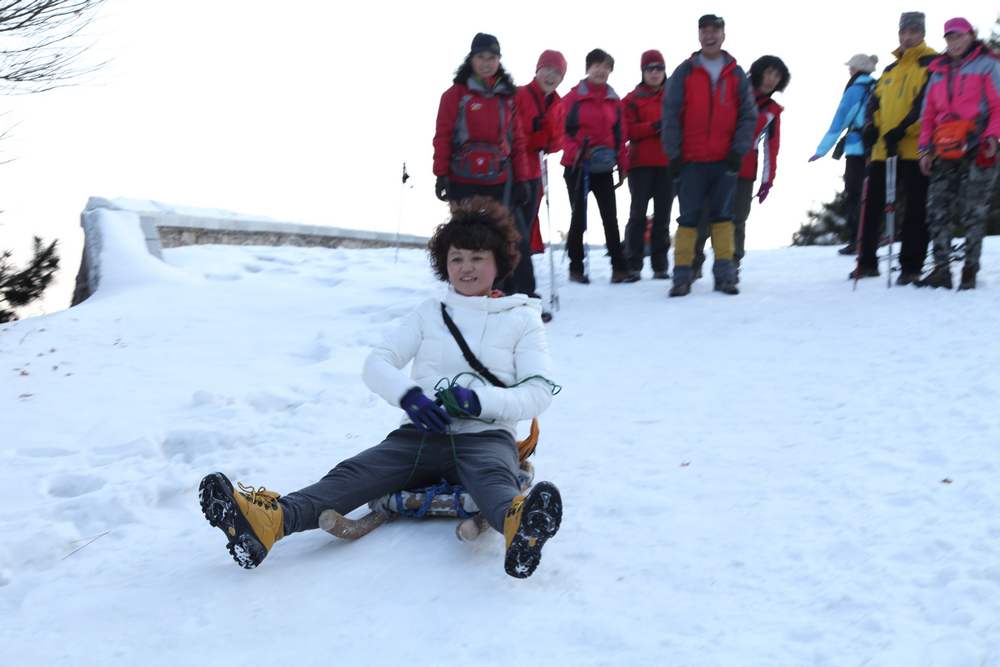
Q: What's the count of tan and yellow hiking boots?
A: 2